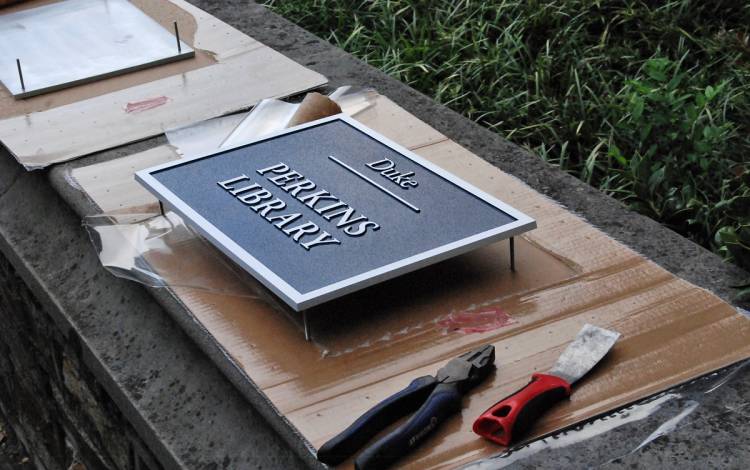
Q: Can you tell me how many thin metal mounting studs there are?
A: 5